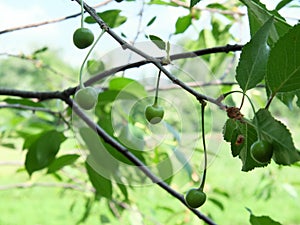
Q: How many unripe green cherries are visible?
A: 5